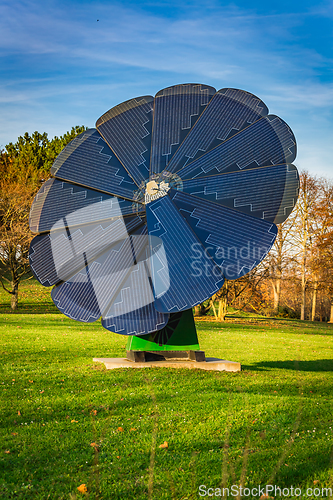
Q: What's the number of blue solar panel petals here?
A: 12